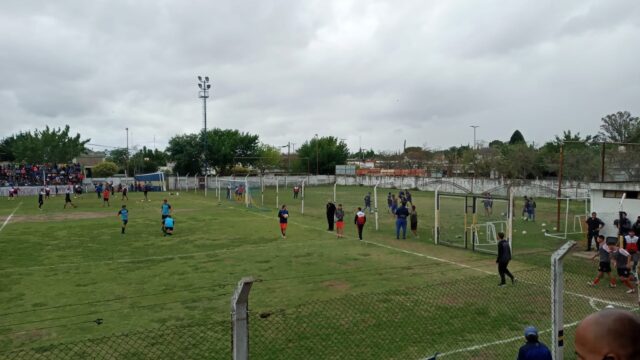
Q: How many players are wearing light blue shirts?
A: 3